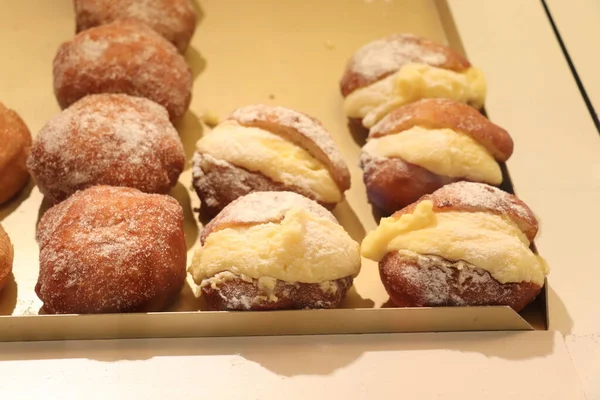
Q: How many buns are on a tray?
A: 11